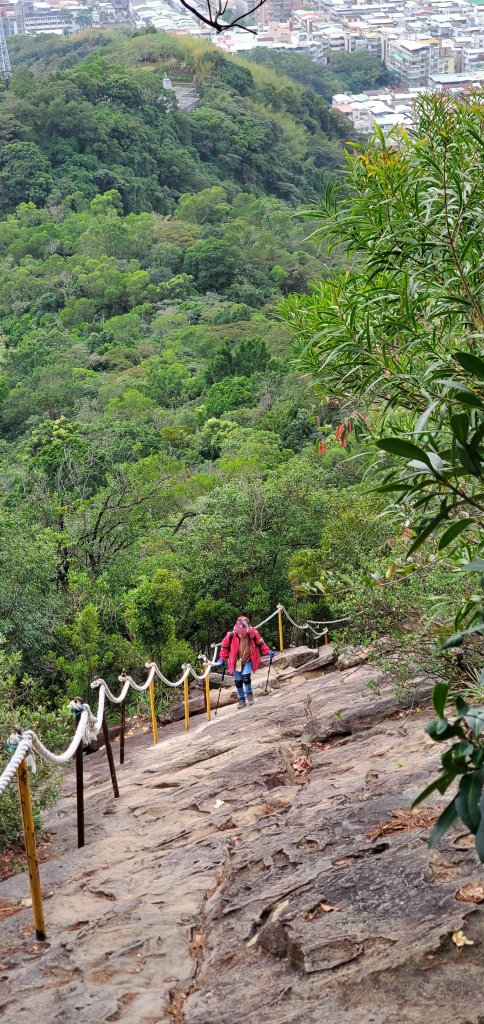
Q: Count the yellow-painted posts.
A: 6